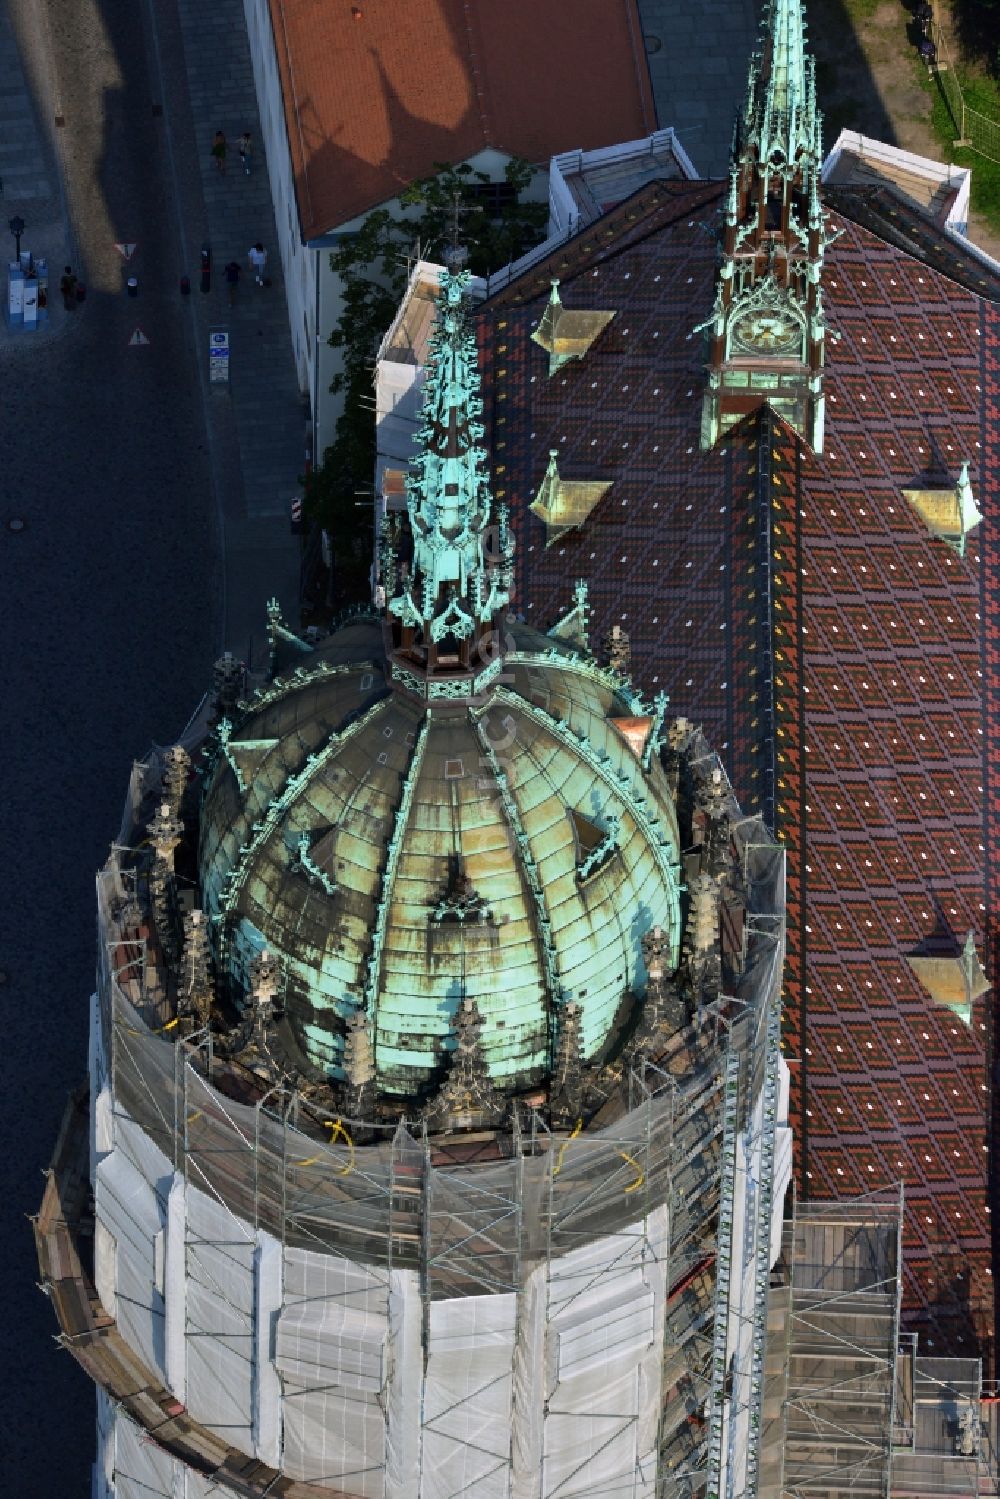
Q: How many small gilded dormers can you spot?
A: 4